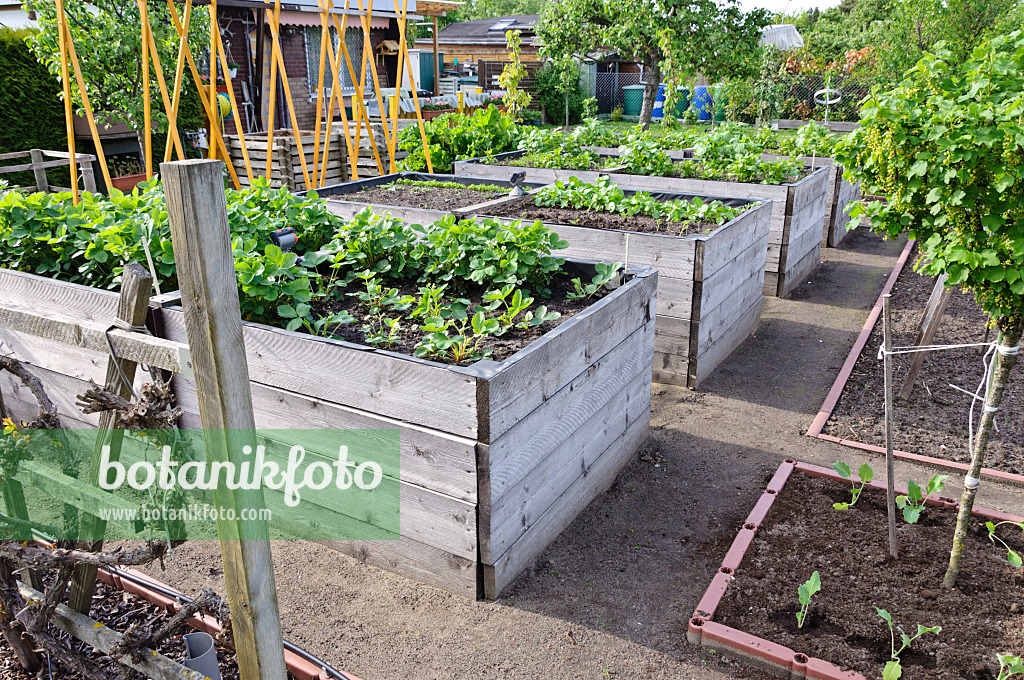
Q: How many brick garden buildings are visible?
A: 1